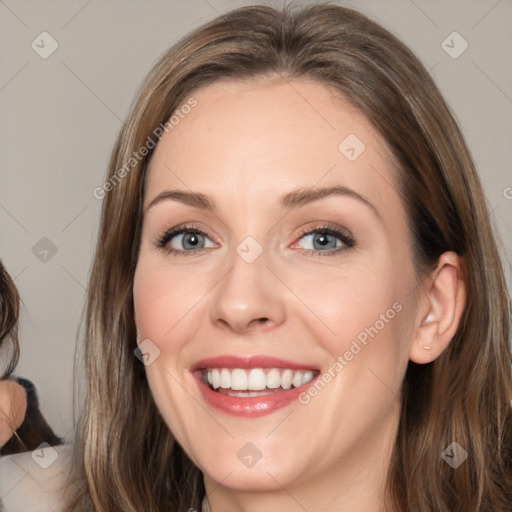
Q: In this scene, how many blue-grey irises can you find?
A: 2